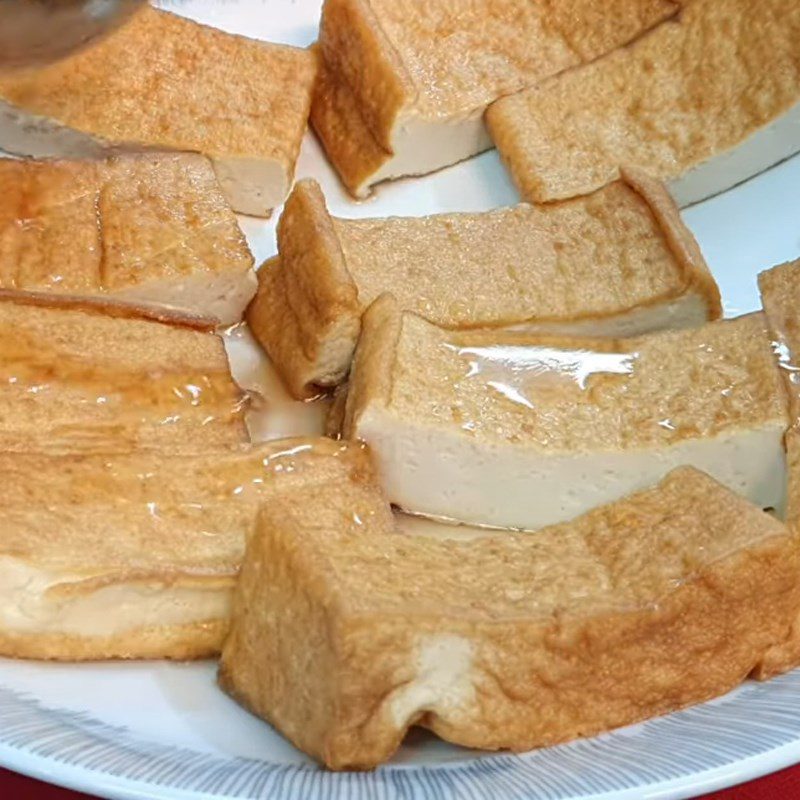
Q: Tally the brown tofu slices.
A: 10